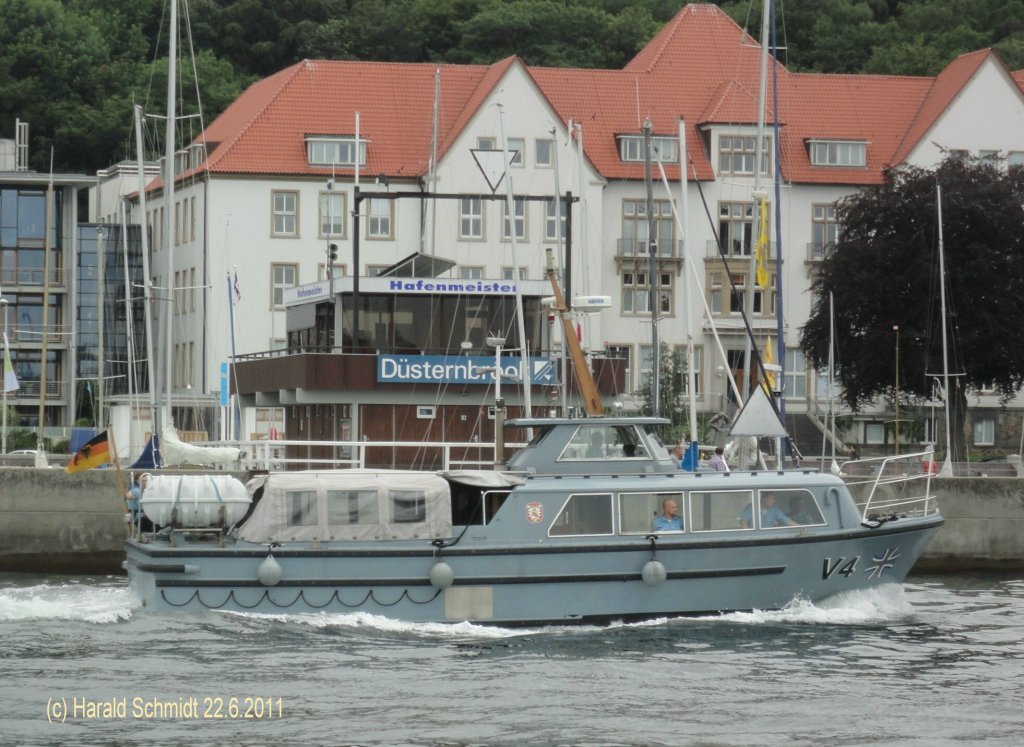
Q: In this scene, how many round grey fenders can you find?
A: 3